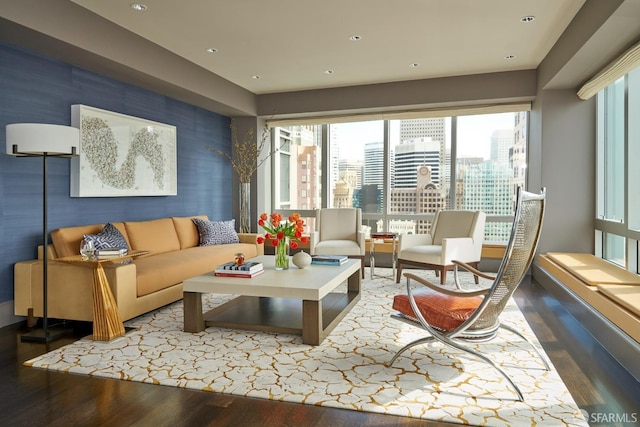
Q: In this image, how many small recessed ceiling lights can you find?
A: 8